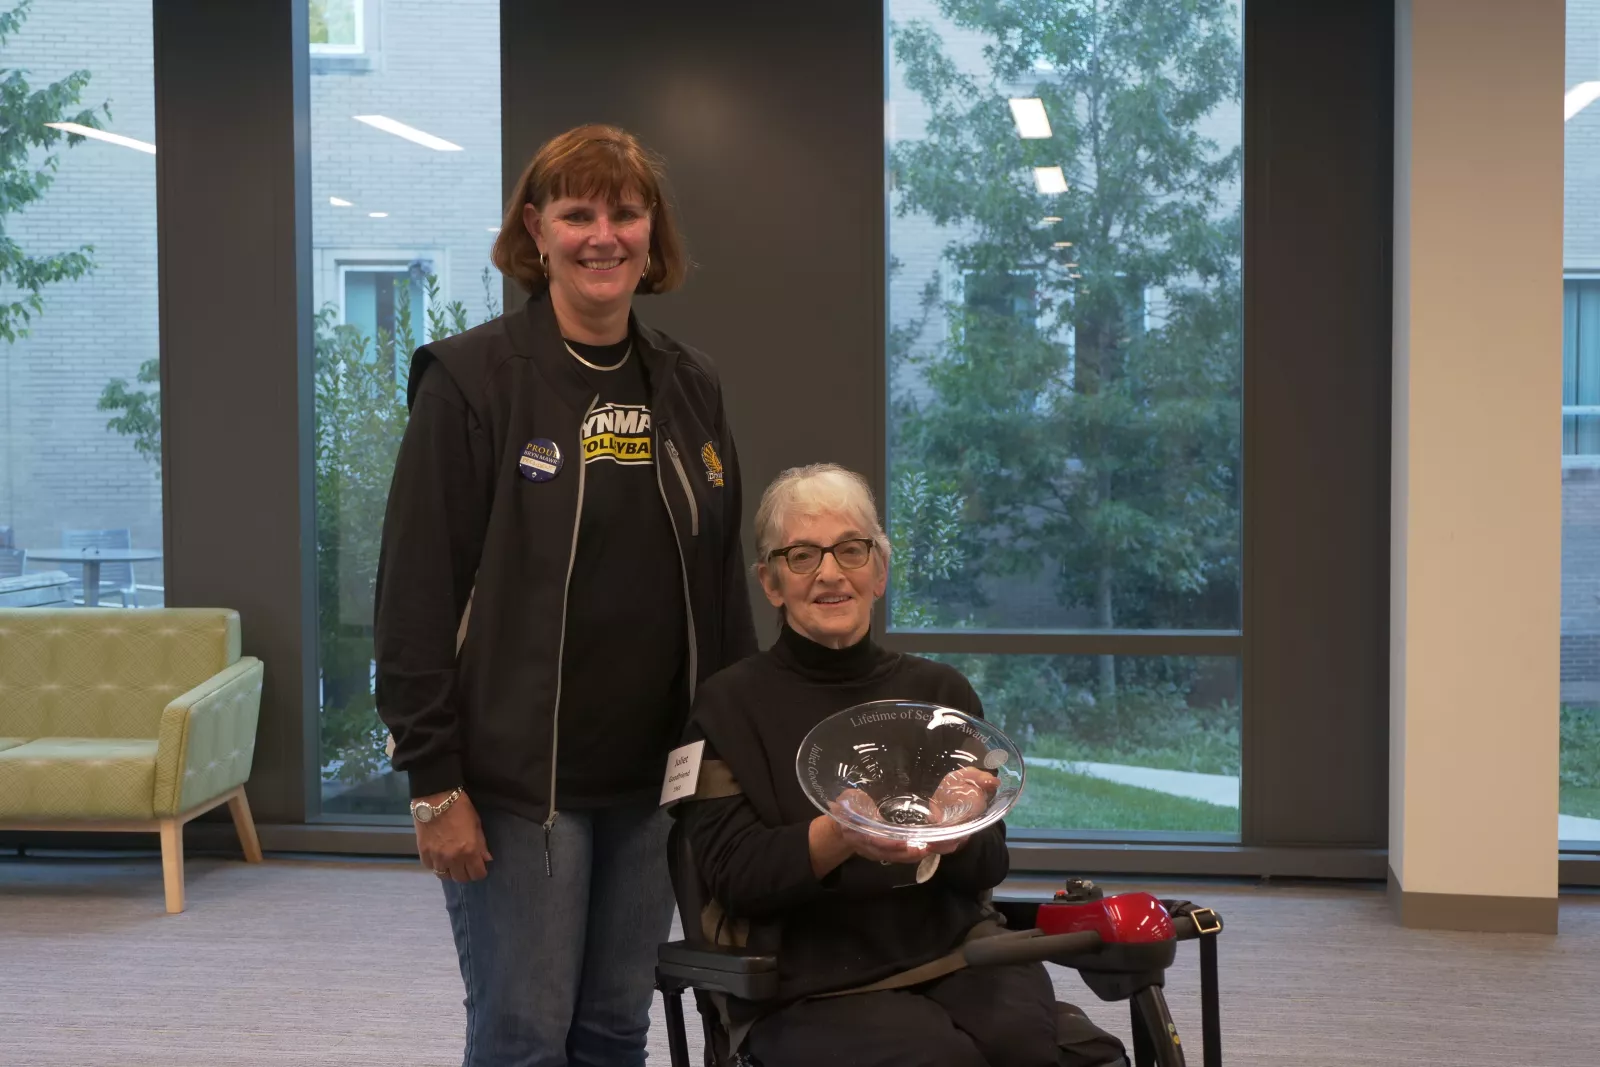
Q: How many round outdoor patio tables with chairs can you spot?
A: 1